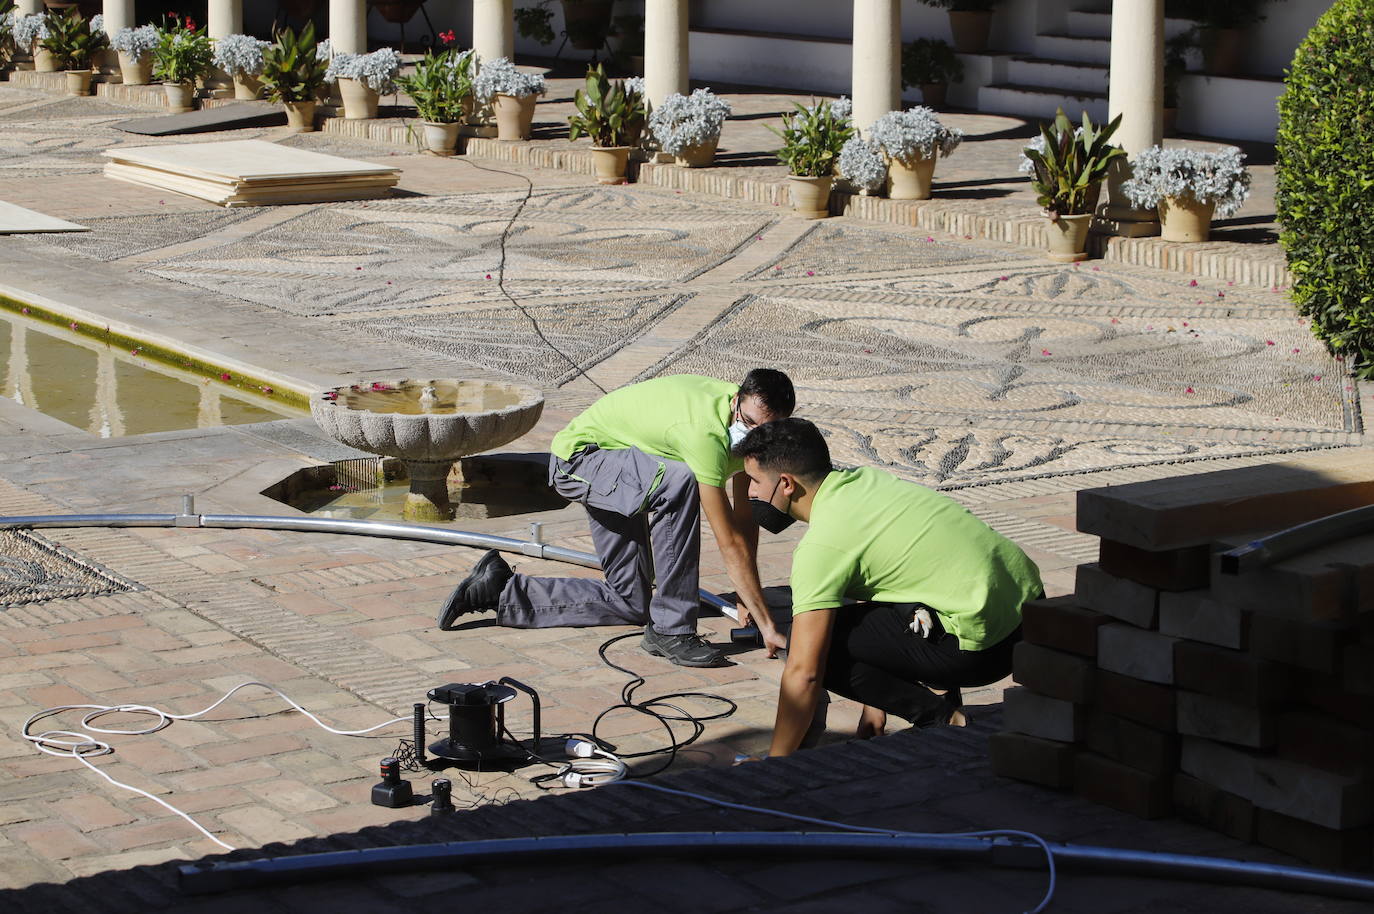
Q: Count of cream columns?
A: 8